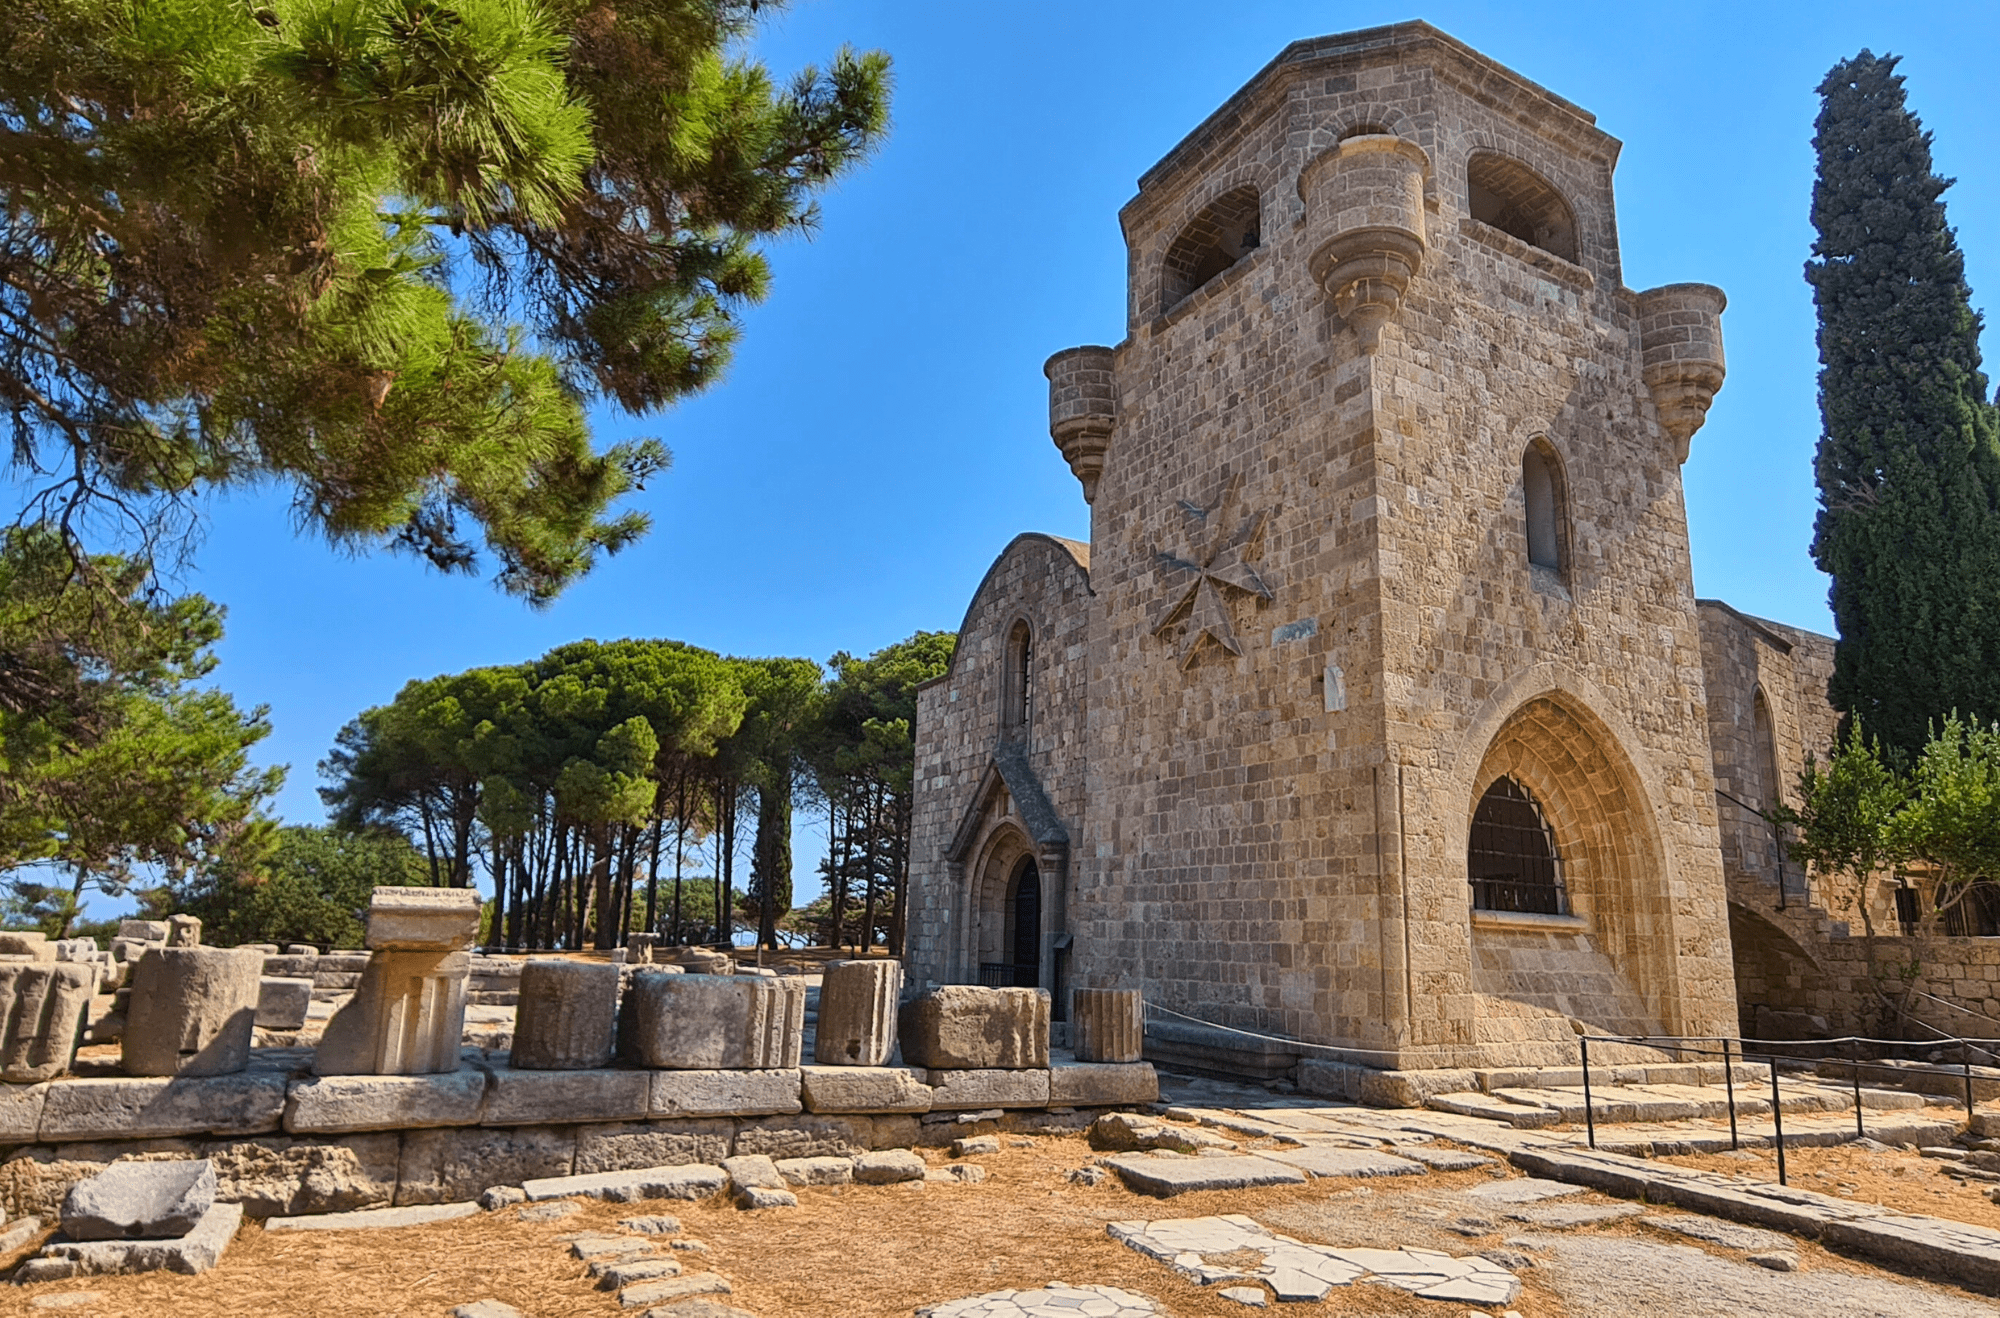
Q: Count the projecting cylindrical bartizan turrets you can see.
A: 3